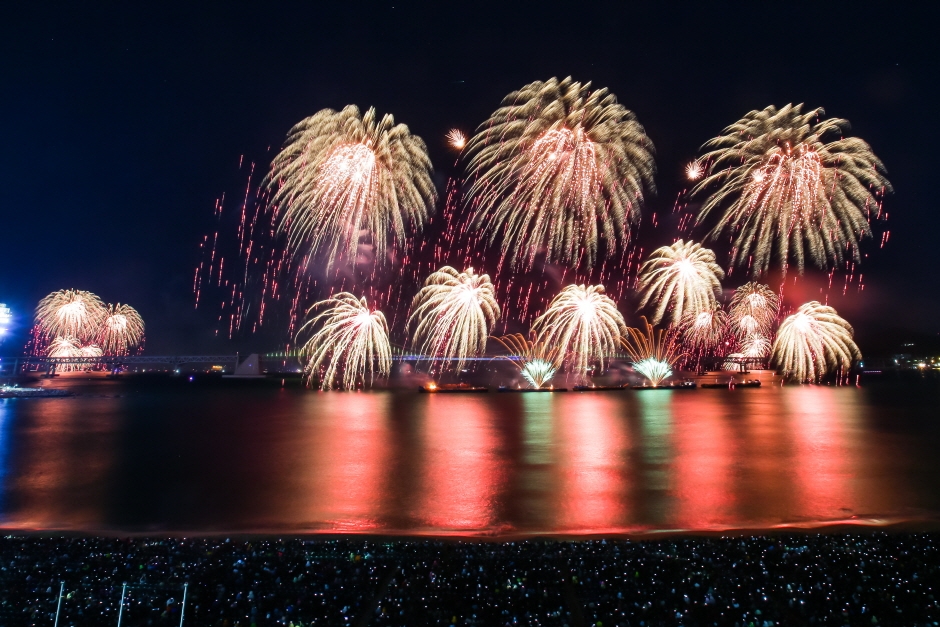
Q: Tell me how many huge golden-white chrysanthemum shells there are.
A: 3